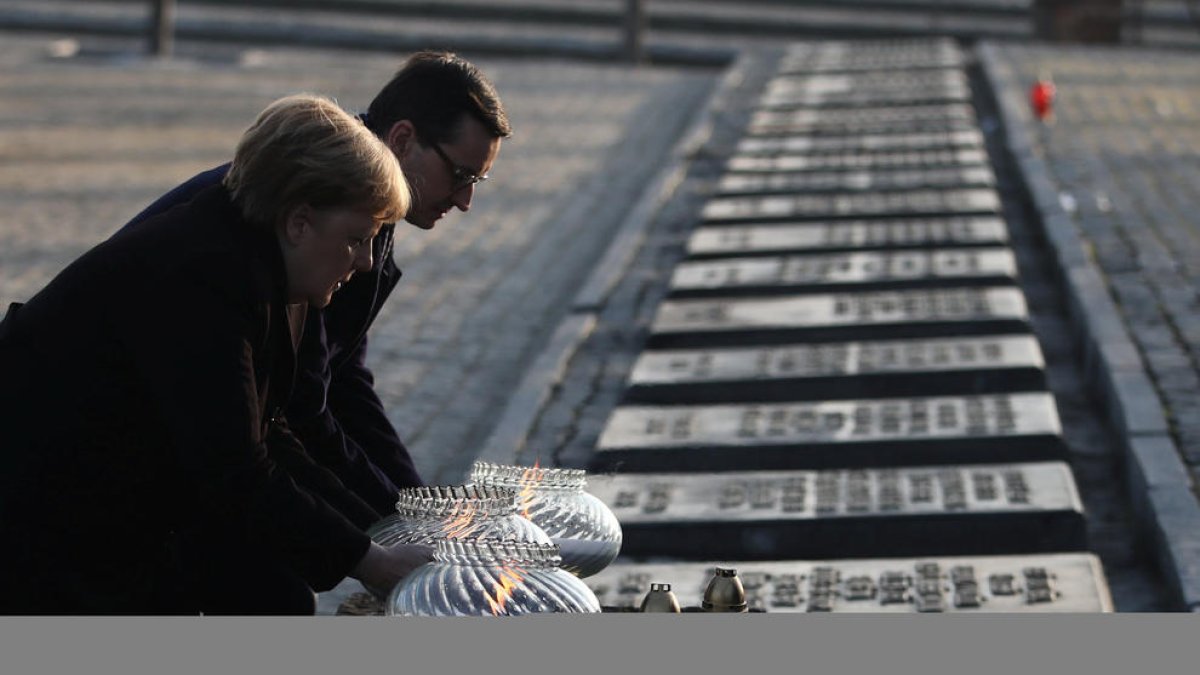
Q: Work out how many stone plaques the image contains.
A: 14